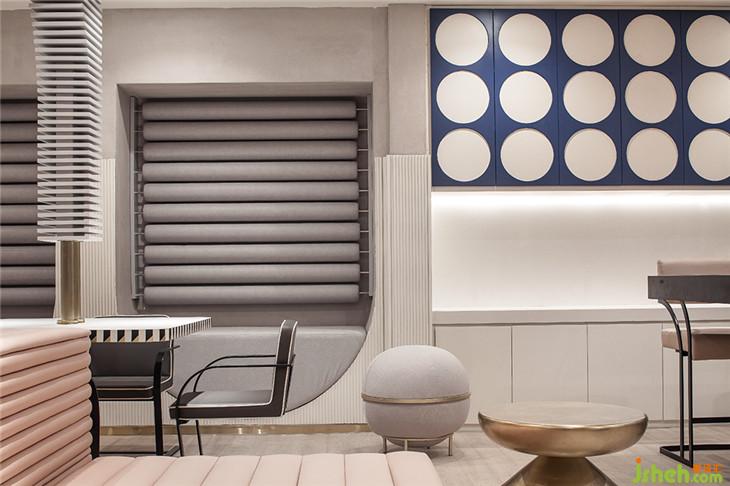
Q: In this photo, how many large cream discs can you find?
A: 15